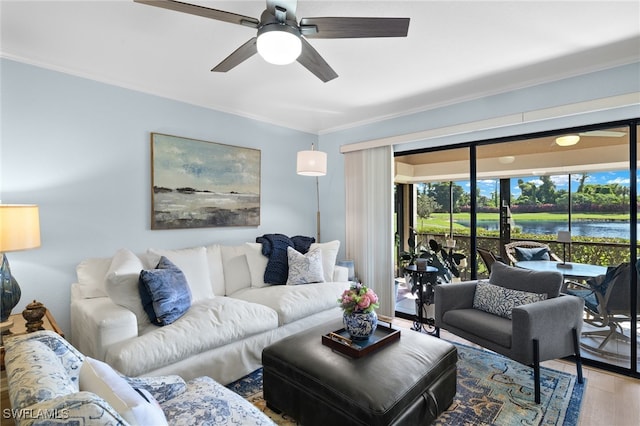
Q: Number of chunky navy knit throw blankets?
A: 1